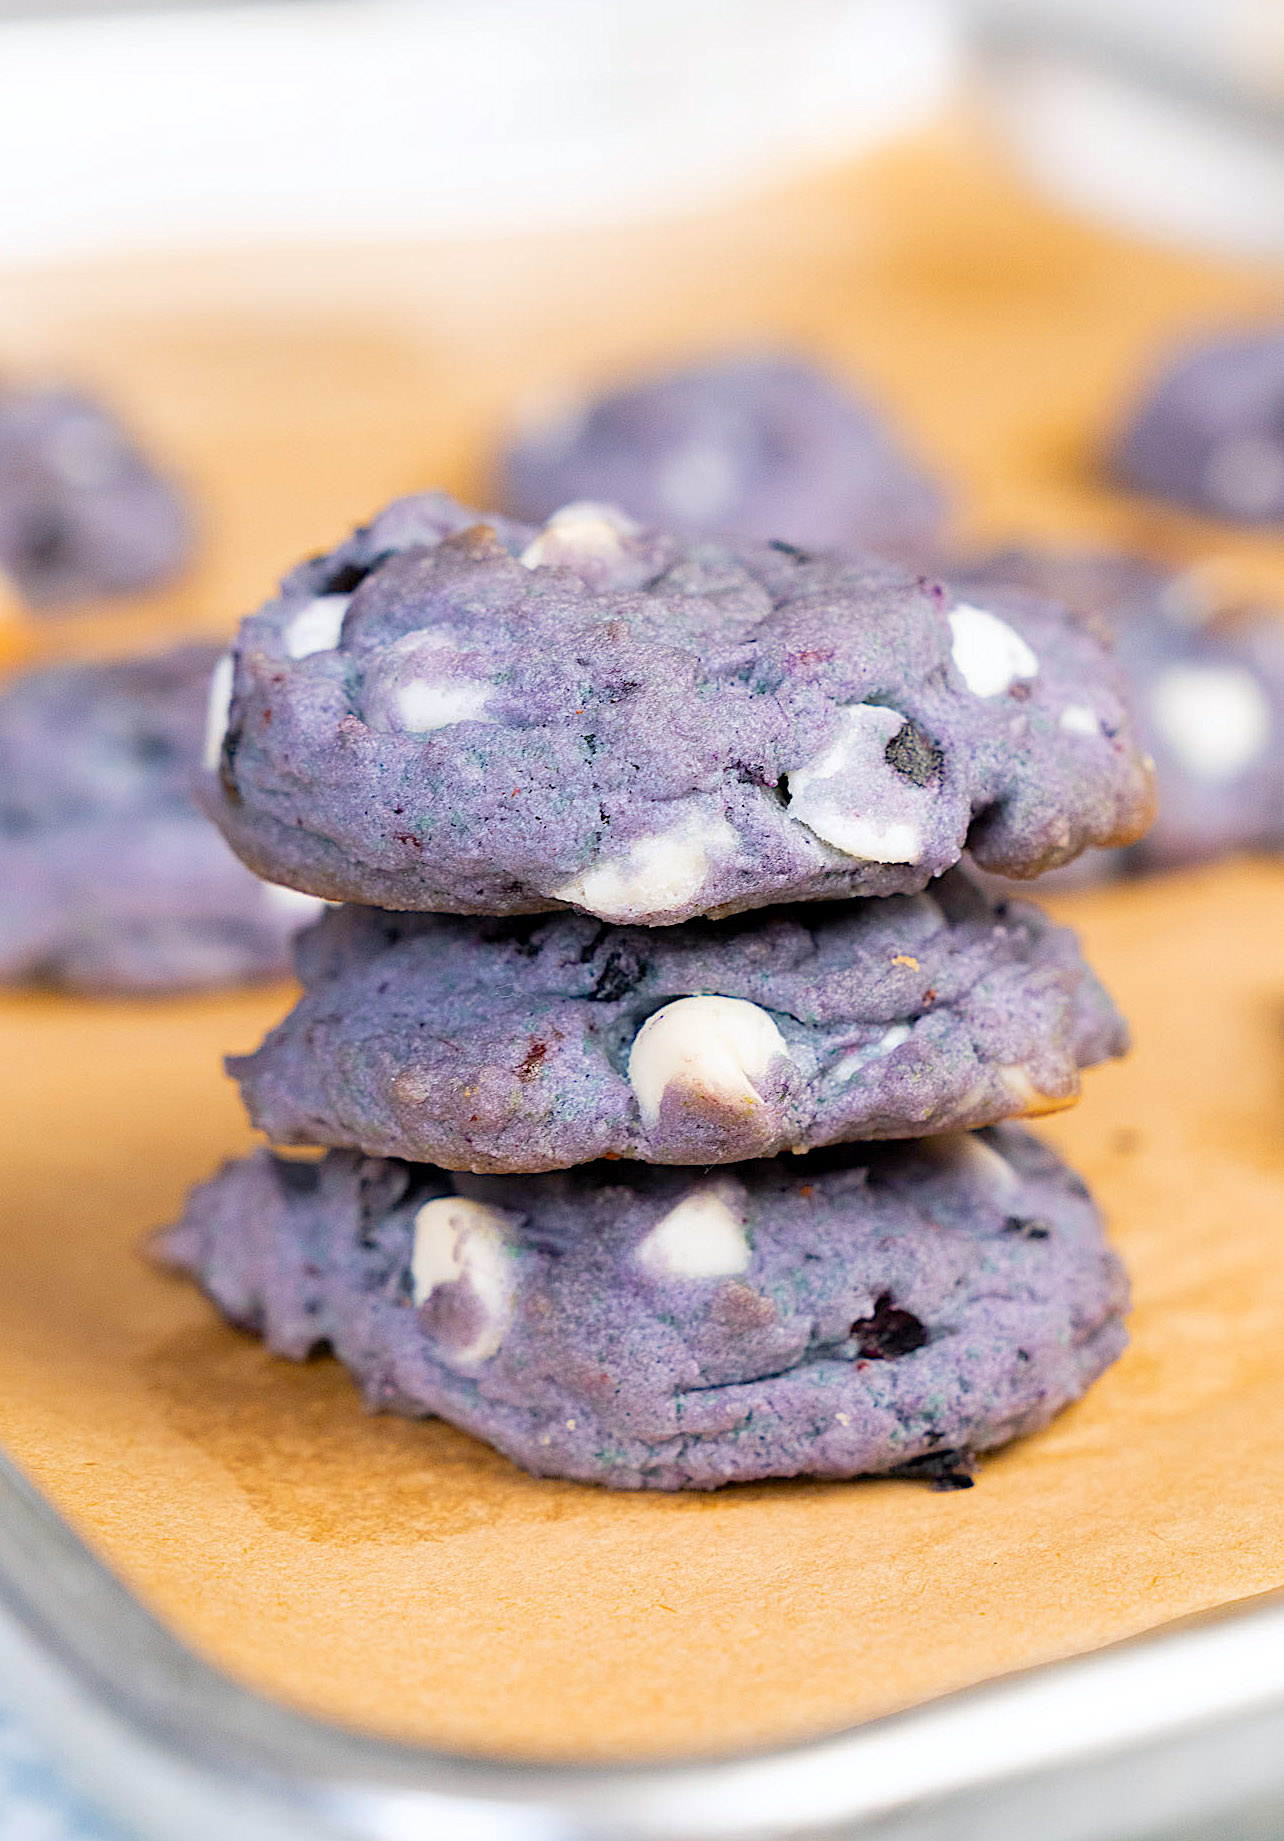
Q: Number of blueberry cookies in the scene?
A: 8